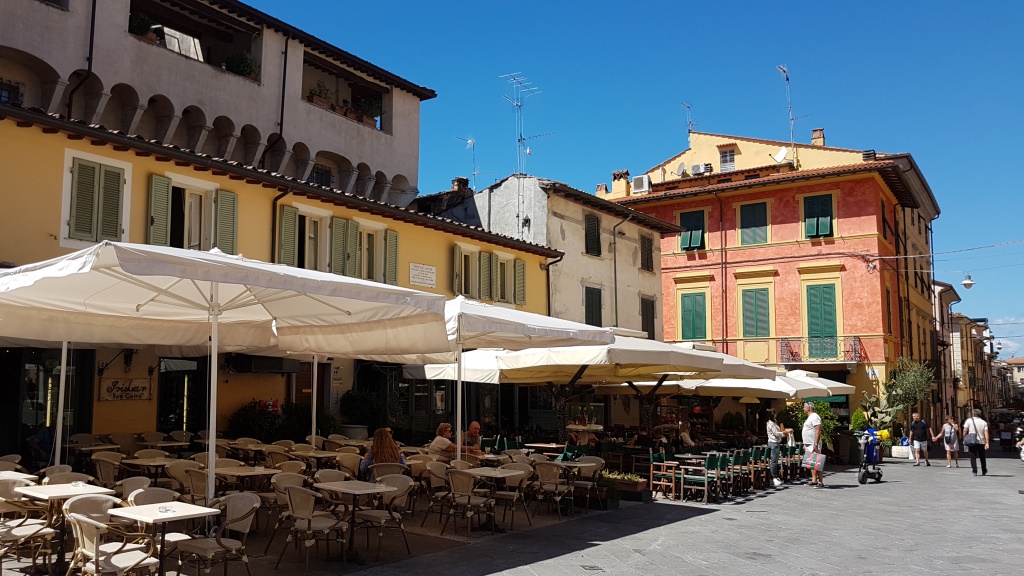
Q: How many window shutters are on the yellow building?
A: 12